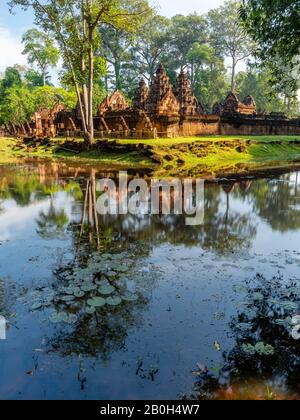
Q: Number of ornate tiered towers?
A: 3